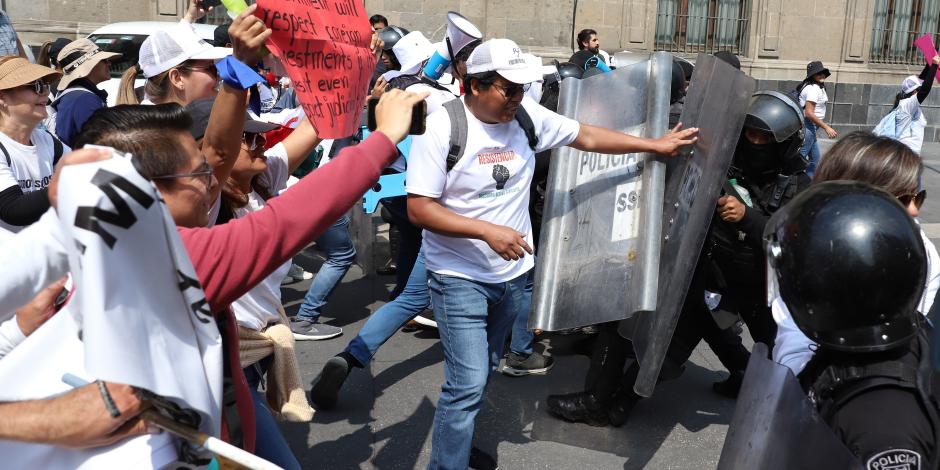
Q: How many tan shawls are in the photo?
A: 1